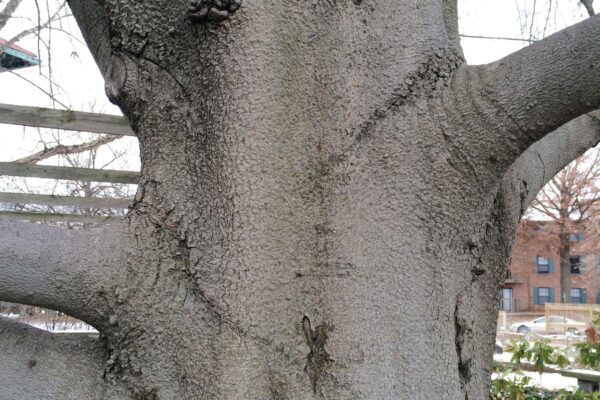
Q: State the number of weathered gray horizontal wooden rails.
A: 4